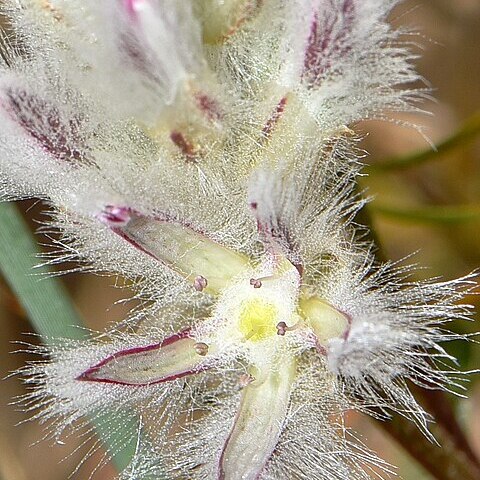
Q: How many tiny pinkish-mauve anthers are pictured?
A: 5